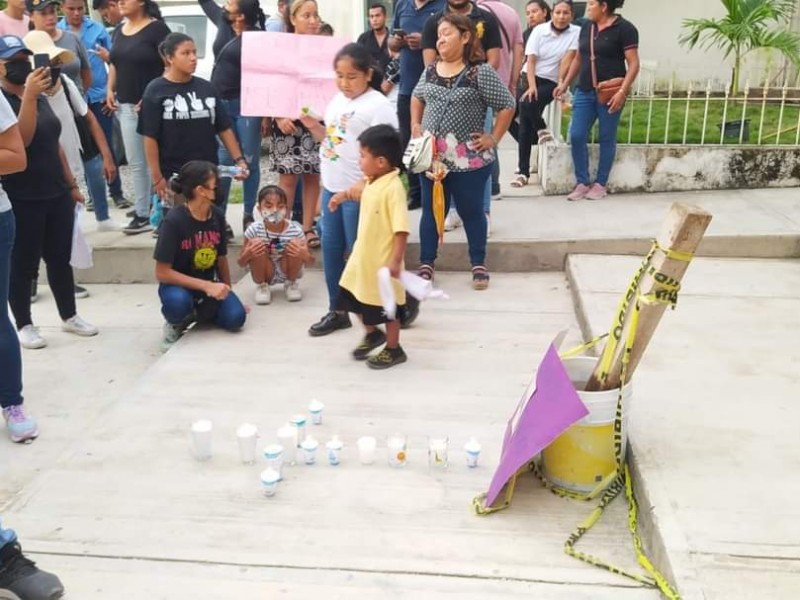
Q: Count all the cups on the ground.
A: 13